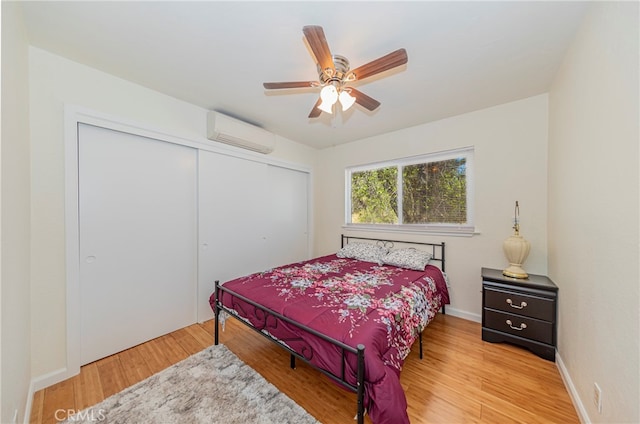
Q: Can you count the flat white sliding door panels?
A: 3